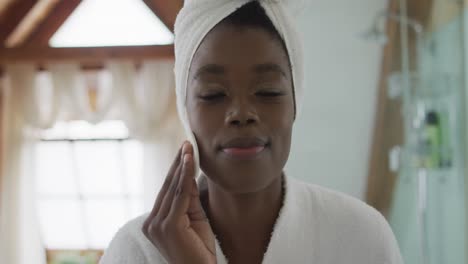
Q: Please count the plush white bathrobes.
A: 1